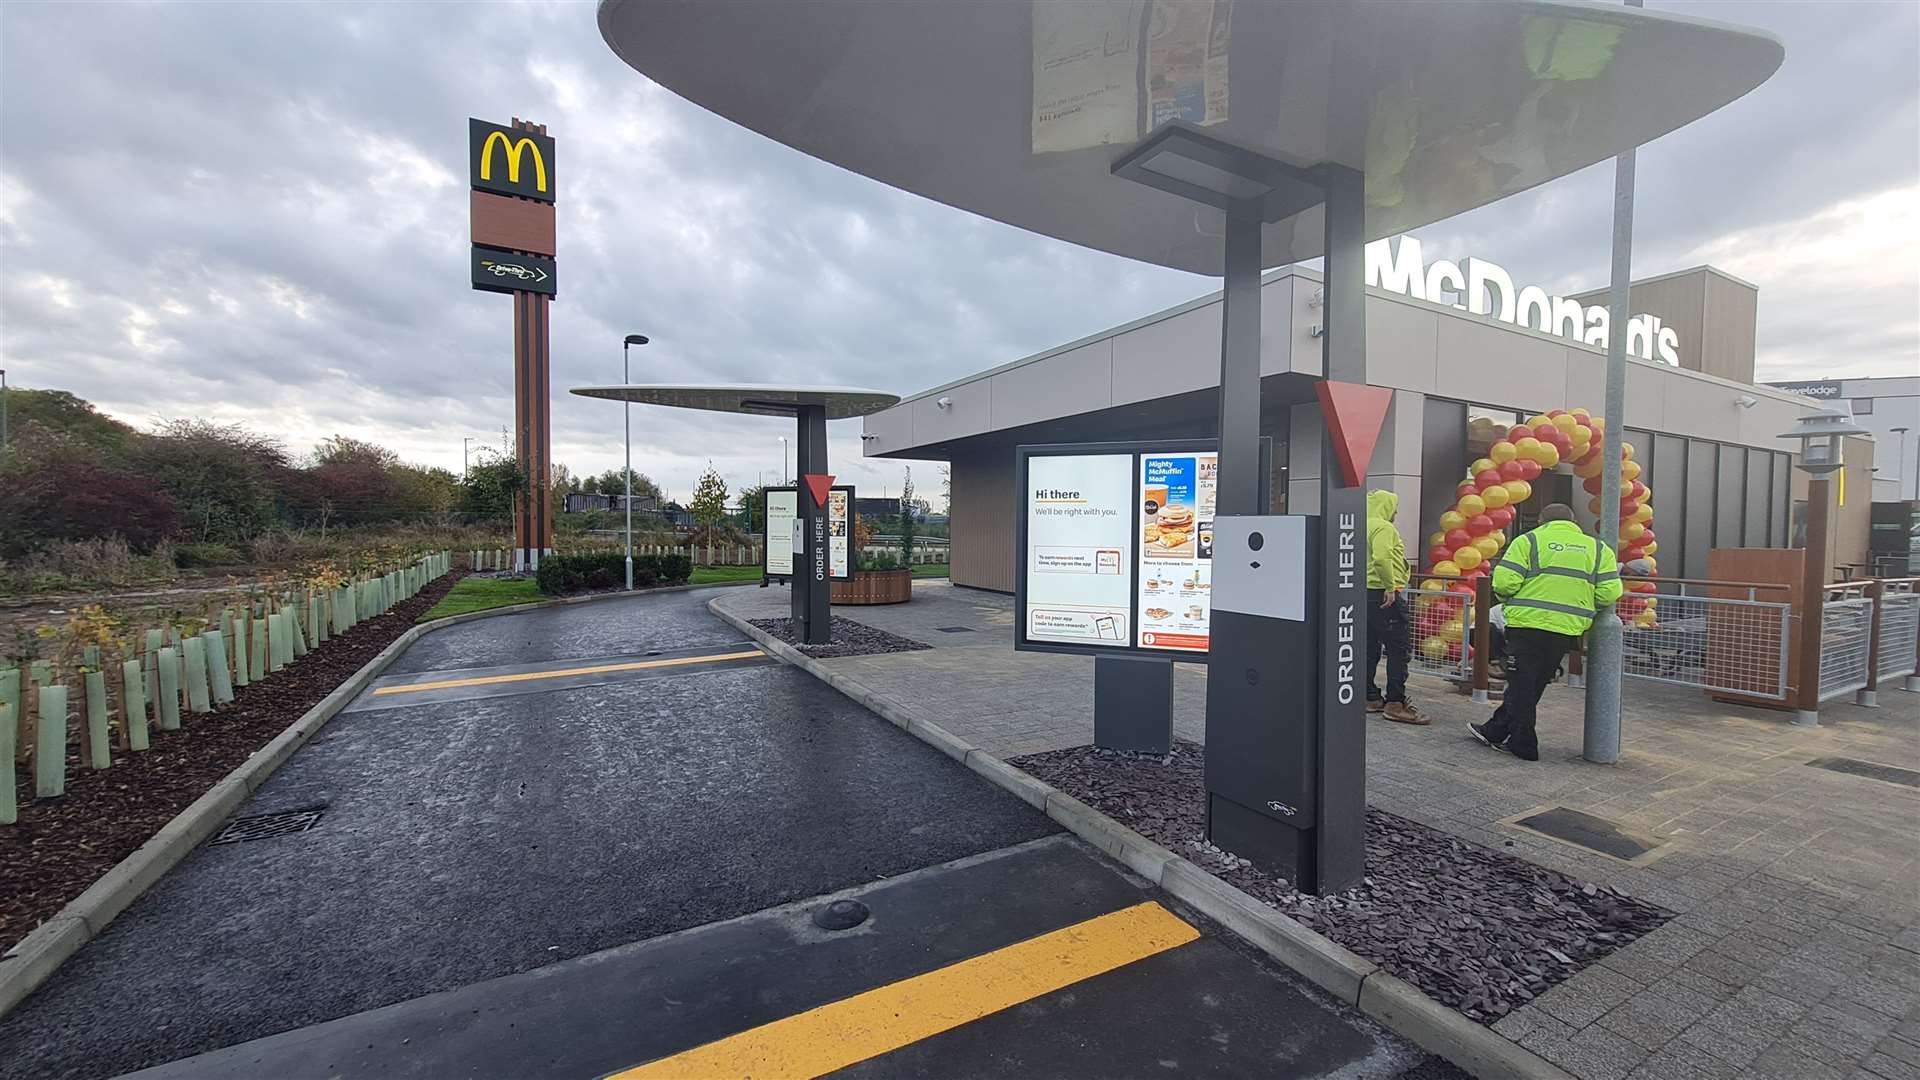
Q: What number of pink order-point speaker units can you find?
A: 0